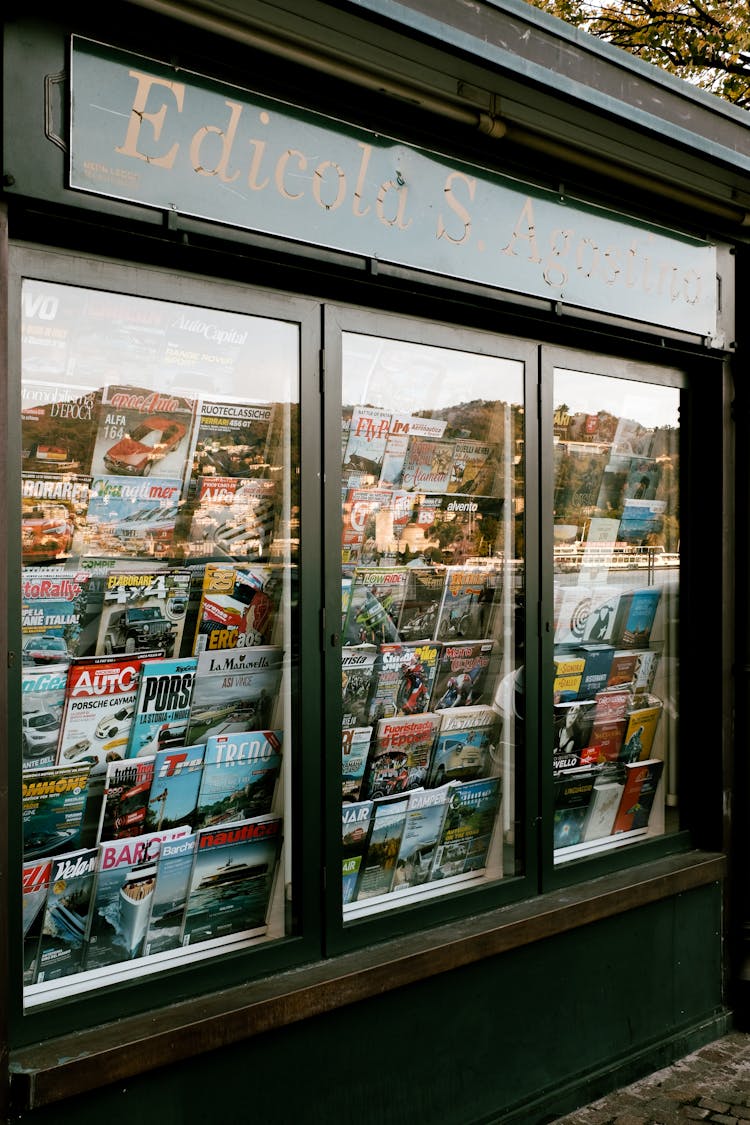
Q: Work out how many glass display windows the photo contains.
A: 3